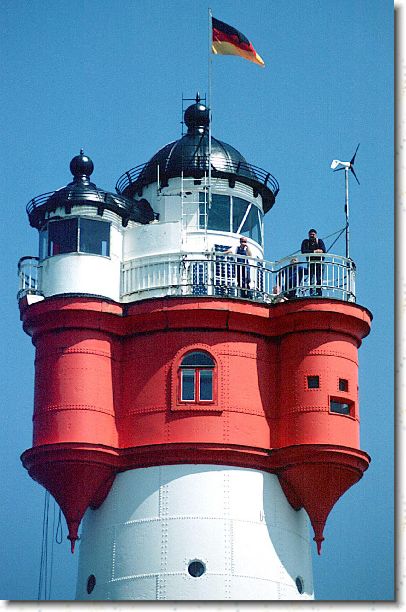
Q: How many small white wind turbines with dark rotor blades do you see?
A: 1